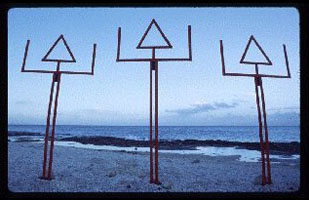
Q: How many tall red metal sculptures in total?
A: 3